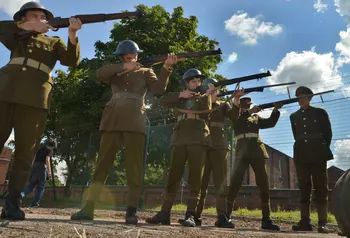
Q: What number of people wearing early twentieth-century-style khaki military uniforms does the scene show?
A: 6